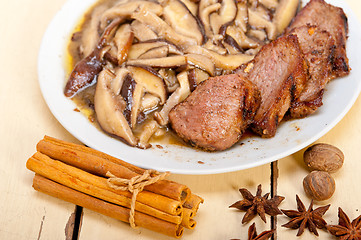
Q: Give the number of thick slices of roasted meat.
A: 4